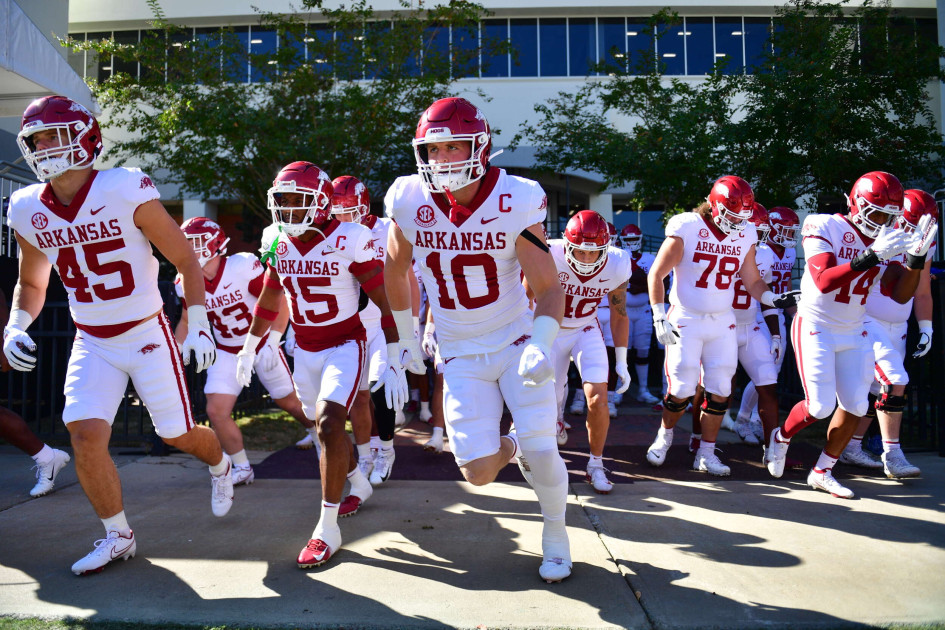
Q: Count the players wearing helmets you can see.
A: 13